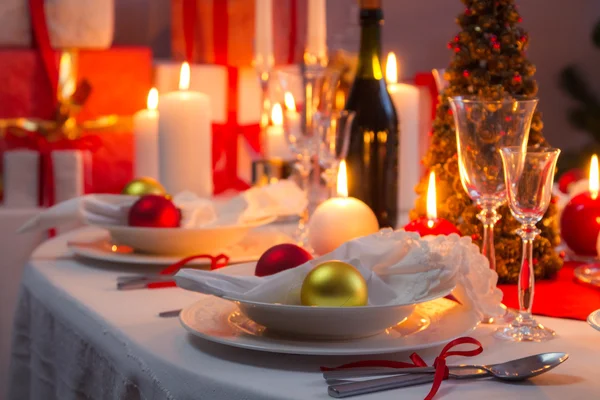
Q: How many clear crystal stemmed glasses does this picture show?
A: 4